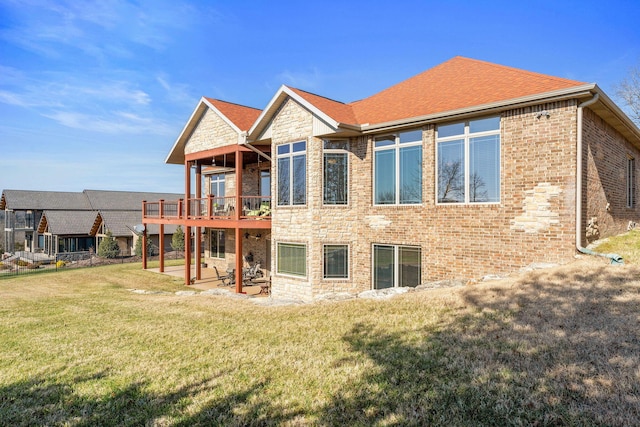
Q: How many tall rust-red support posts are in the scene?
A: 5